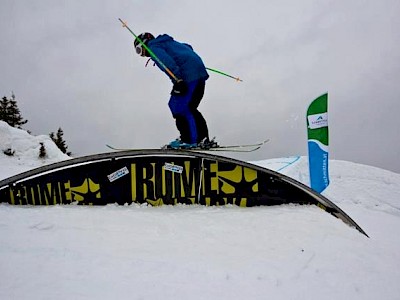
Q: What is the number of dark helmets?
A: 1